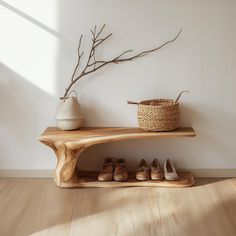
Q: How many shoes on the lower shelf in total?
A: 5